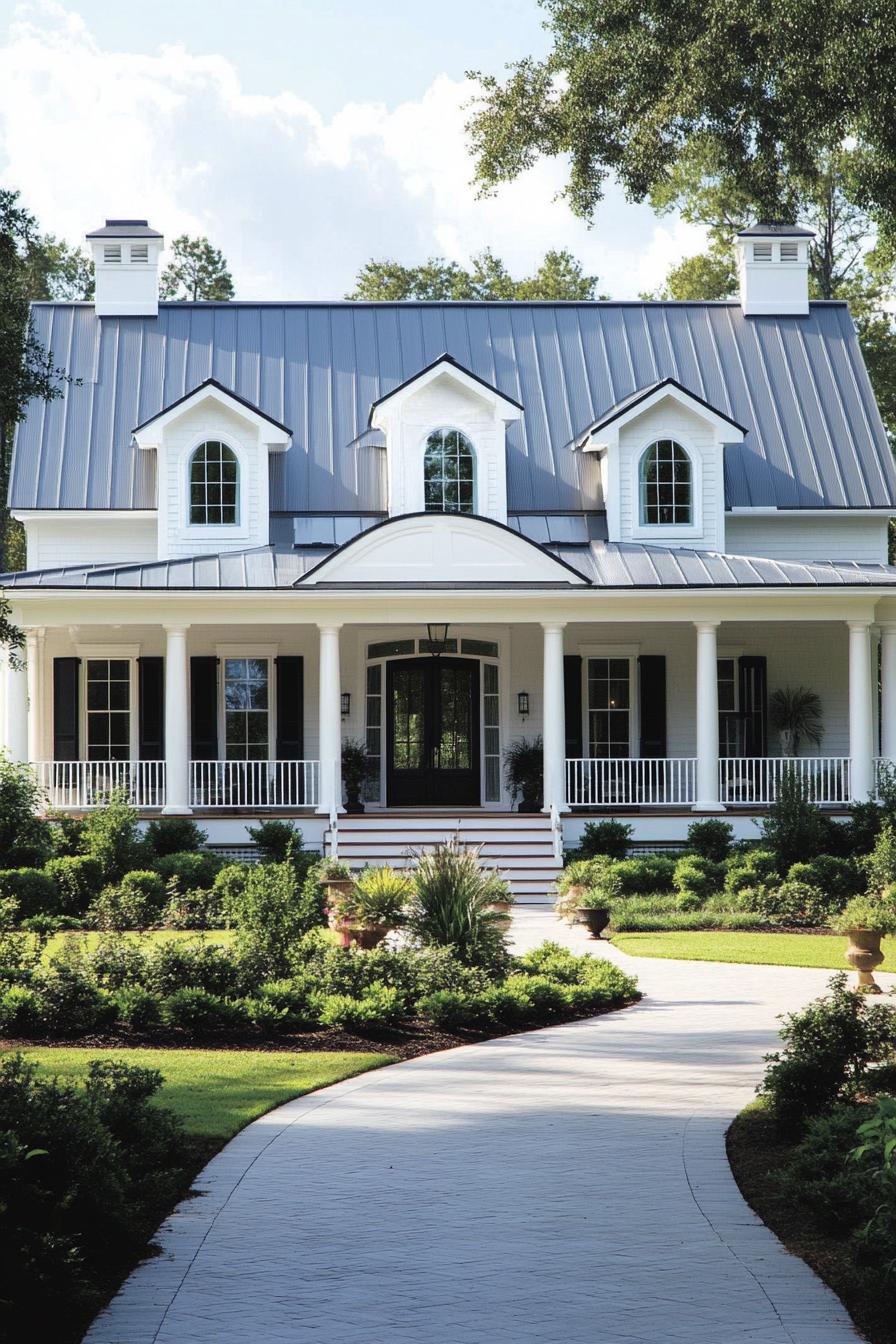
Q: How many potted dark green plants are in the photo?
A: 3